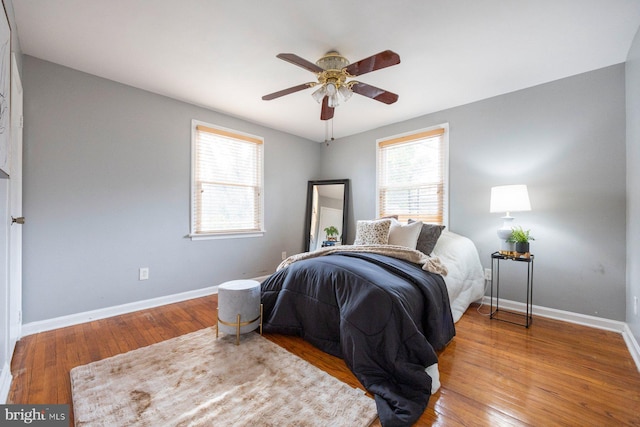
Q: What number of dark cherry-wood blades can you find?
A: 5